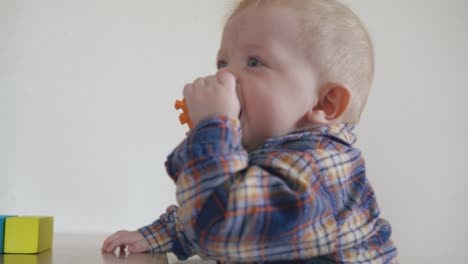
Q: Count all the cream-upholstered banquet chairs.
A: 0